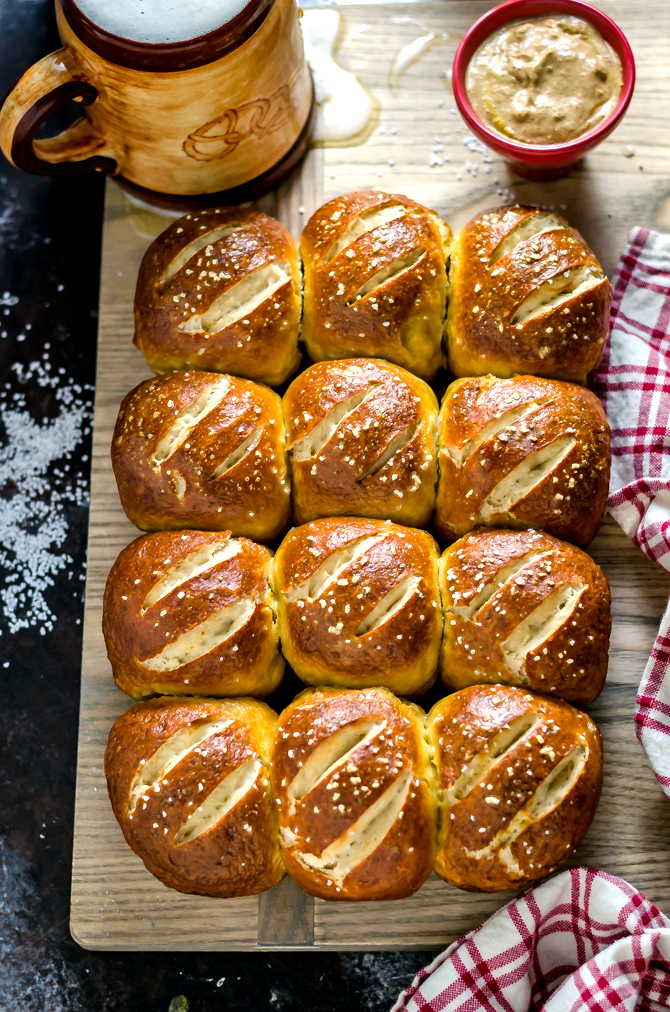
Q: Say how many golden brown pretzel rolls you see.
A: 12